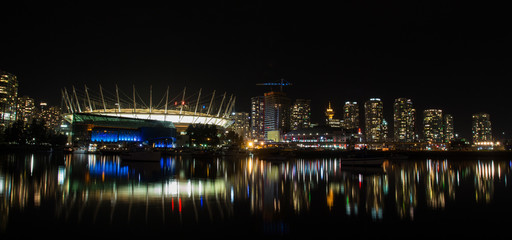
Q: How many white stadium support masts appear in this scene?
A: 15